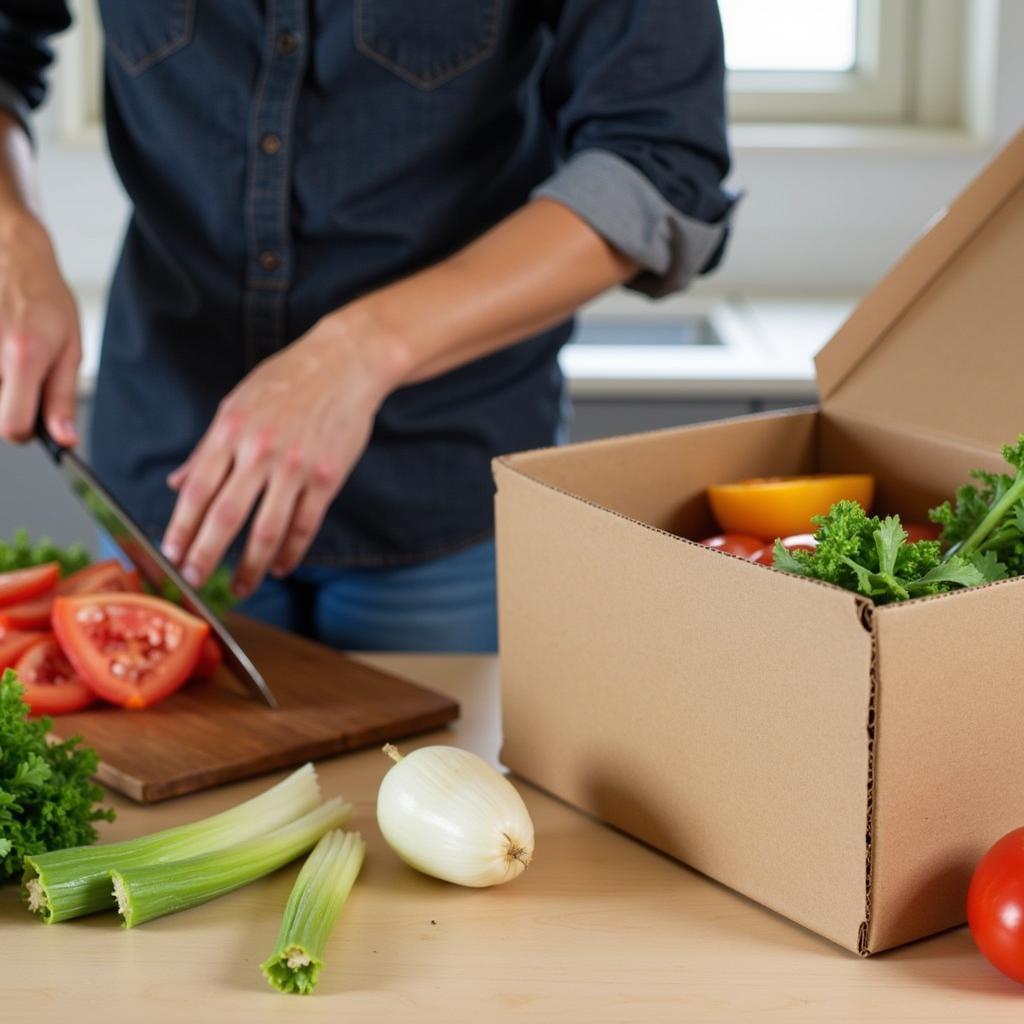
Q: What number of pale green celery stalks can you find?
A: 3